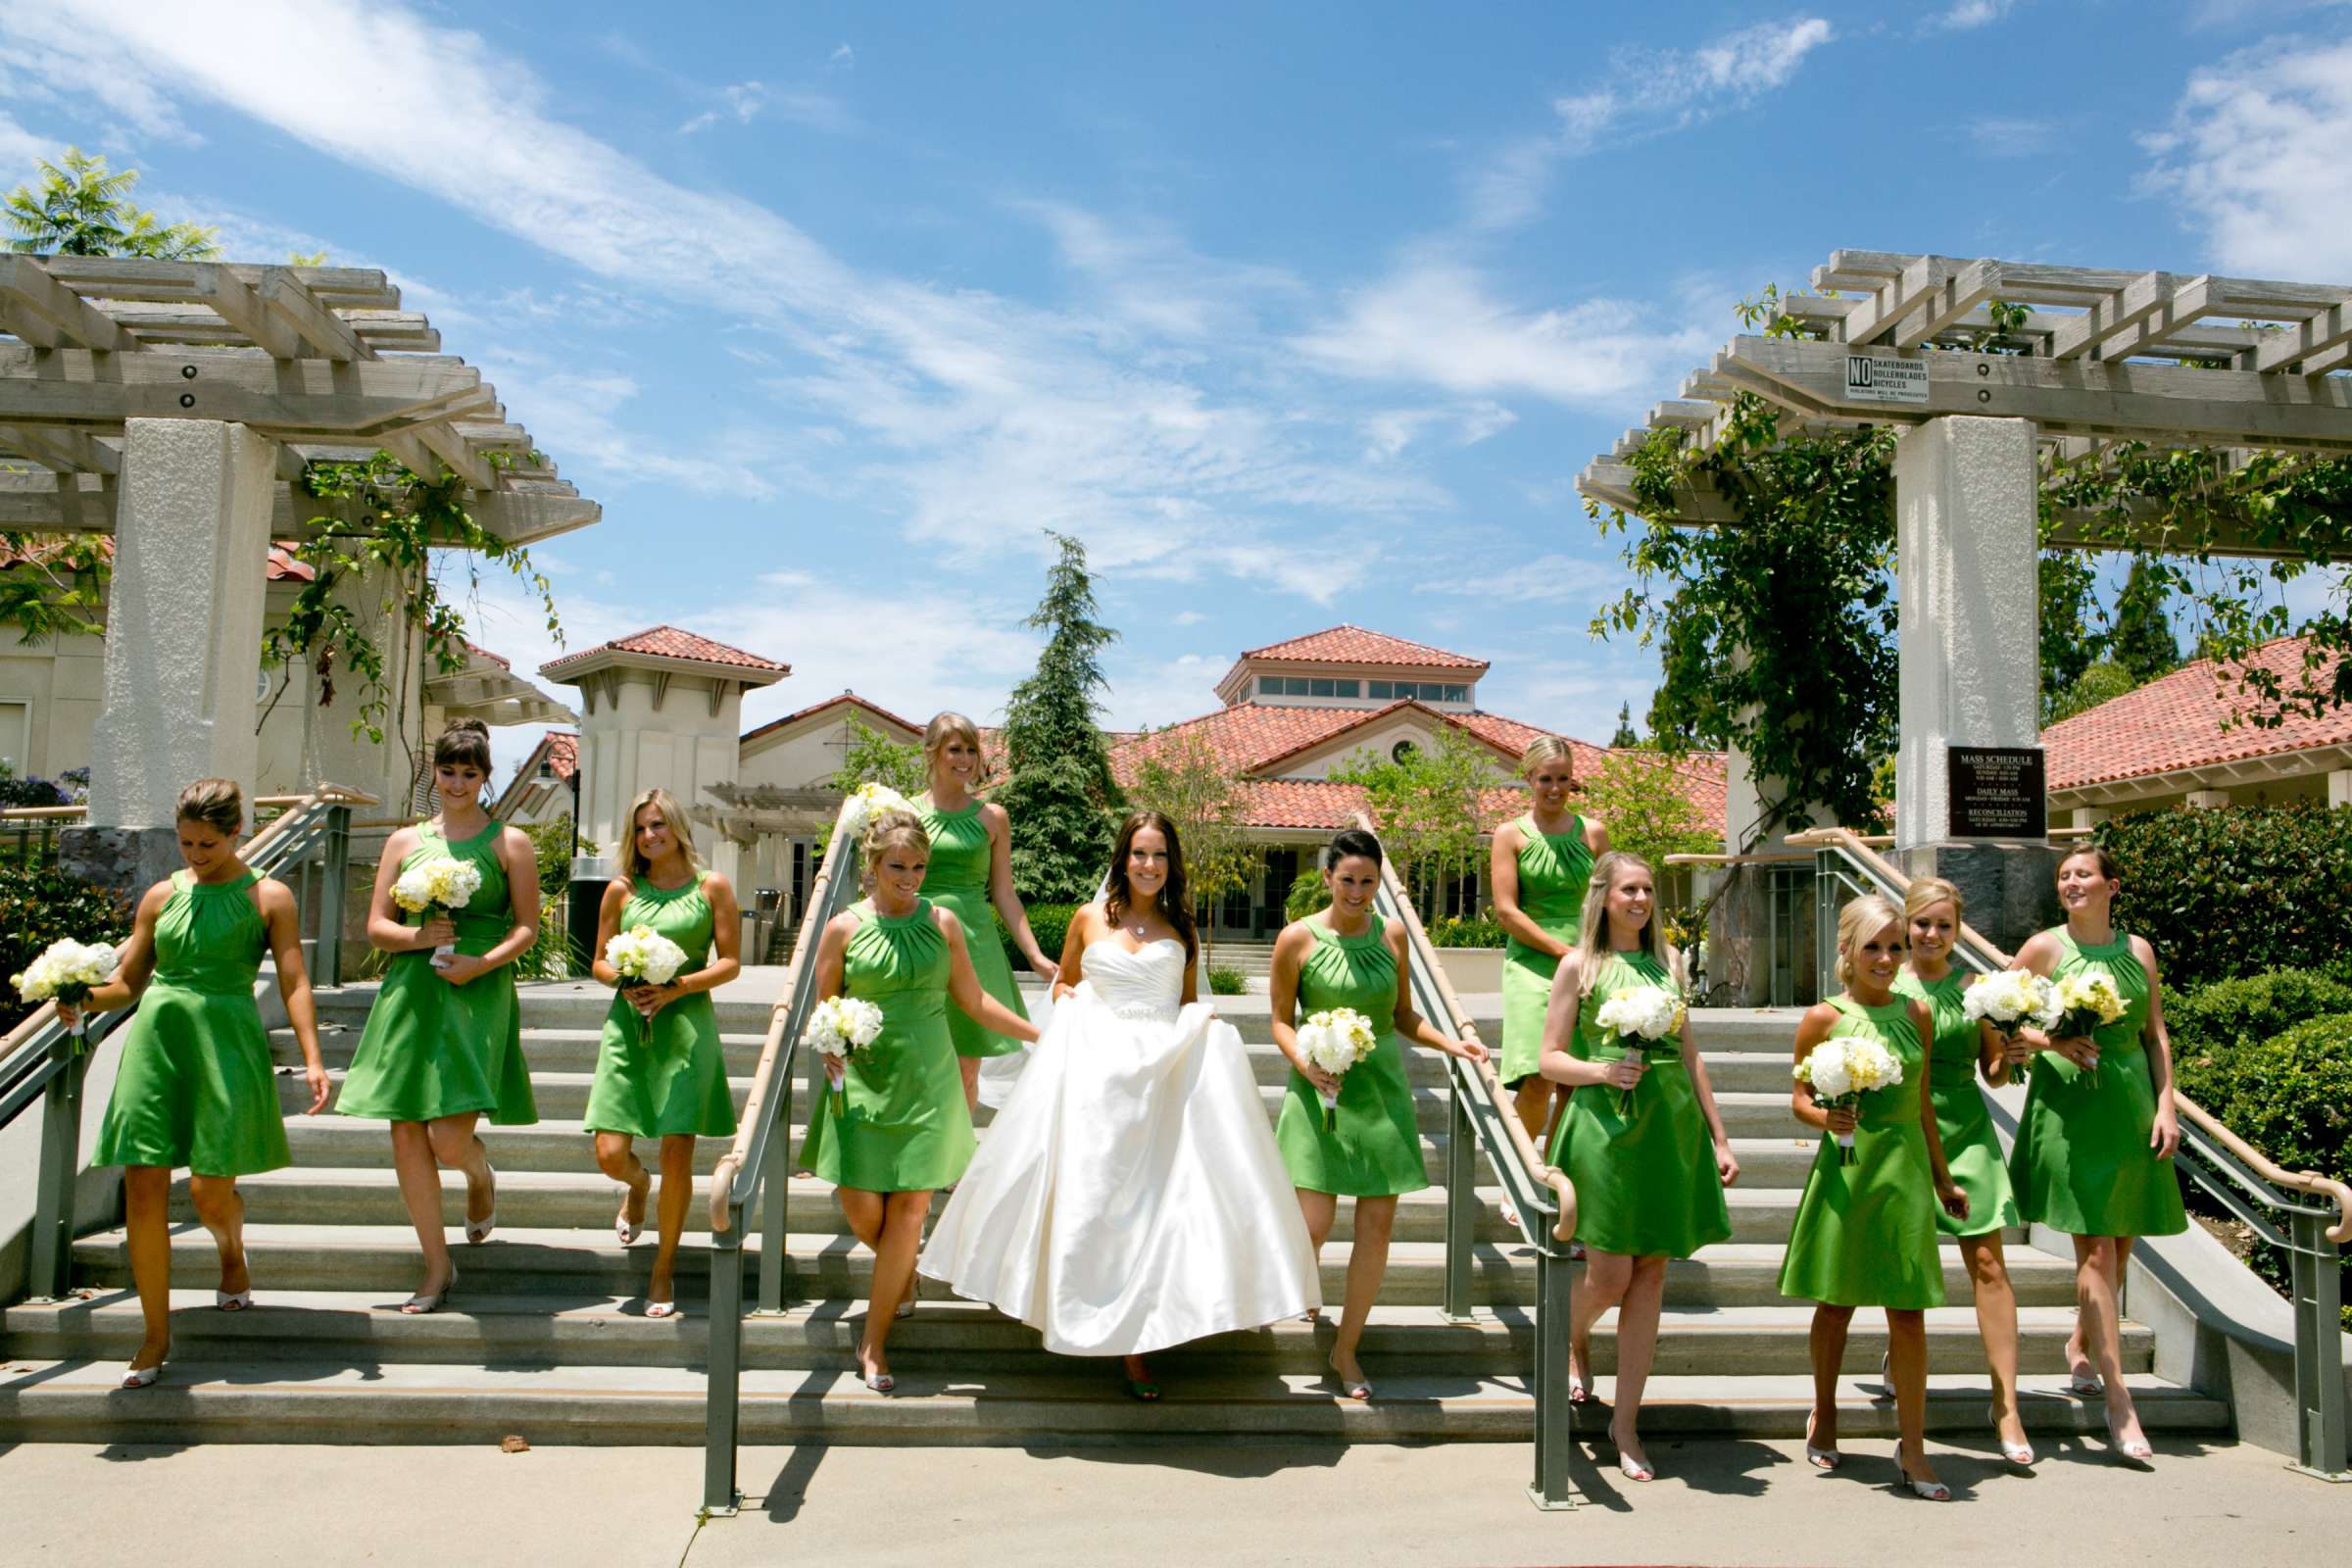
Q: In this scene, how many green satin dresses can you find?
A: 11